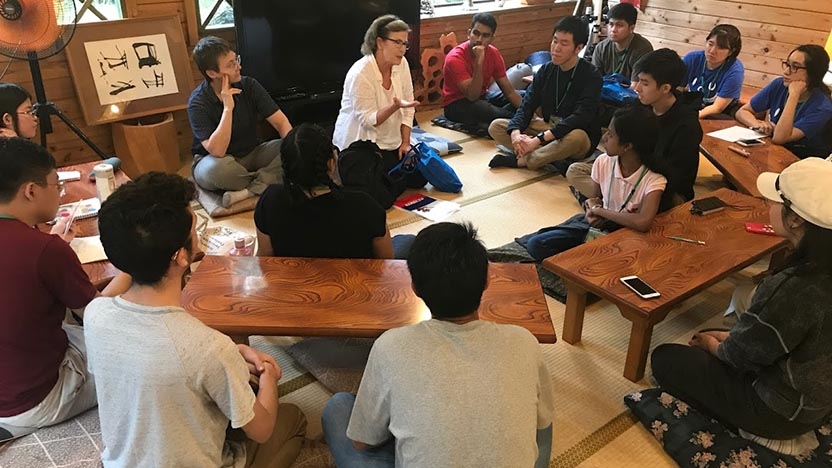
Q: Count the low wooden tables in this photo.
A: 4